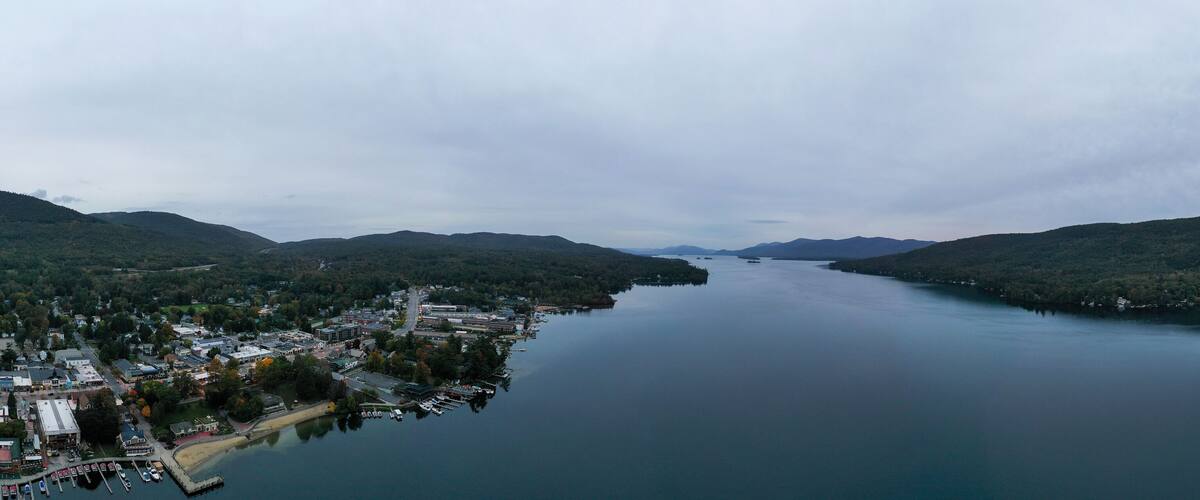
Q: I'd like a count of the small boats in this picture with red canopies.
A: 11